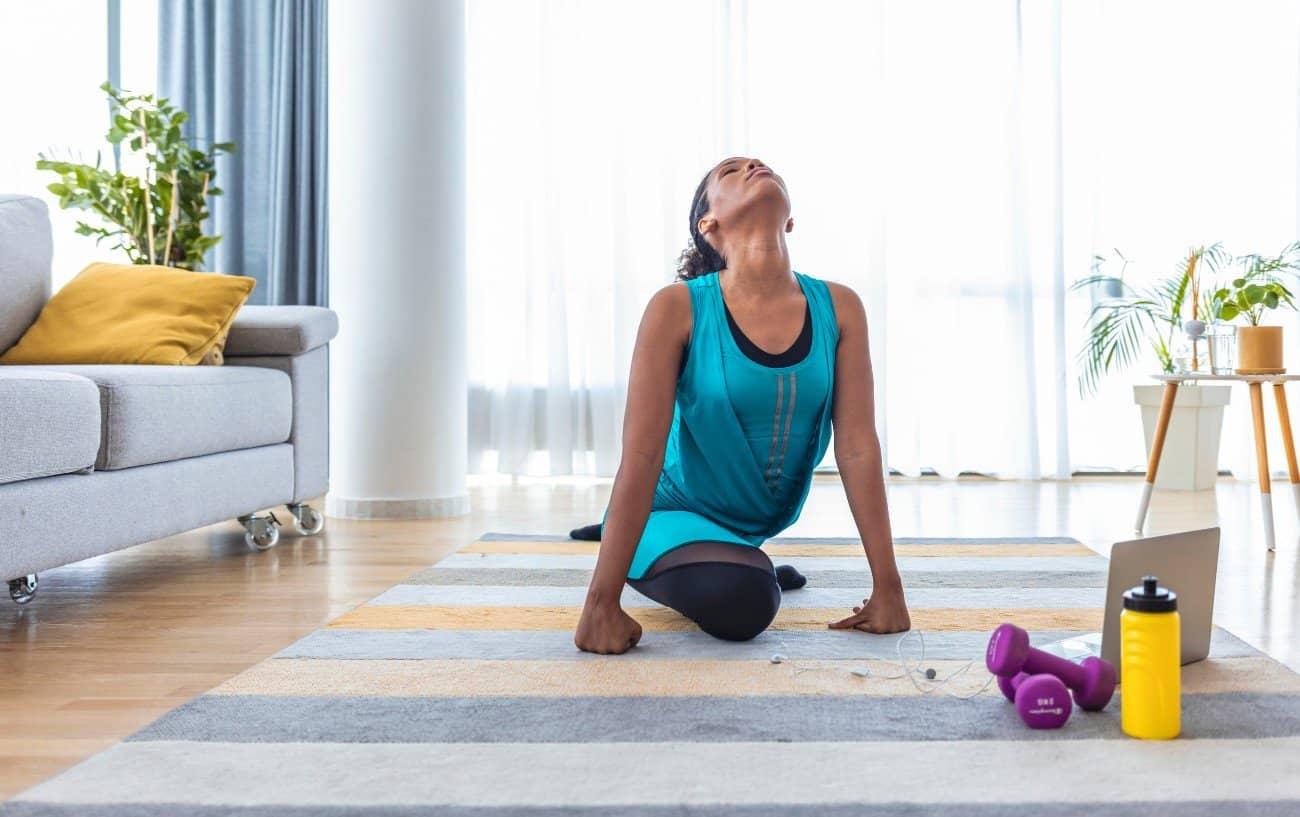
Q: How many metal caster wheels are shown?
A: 3